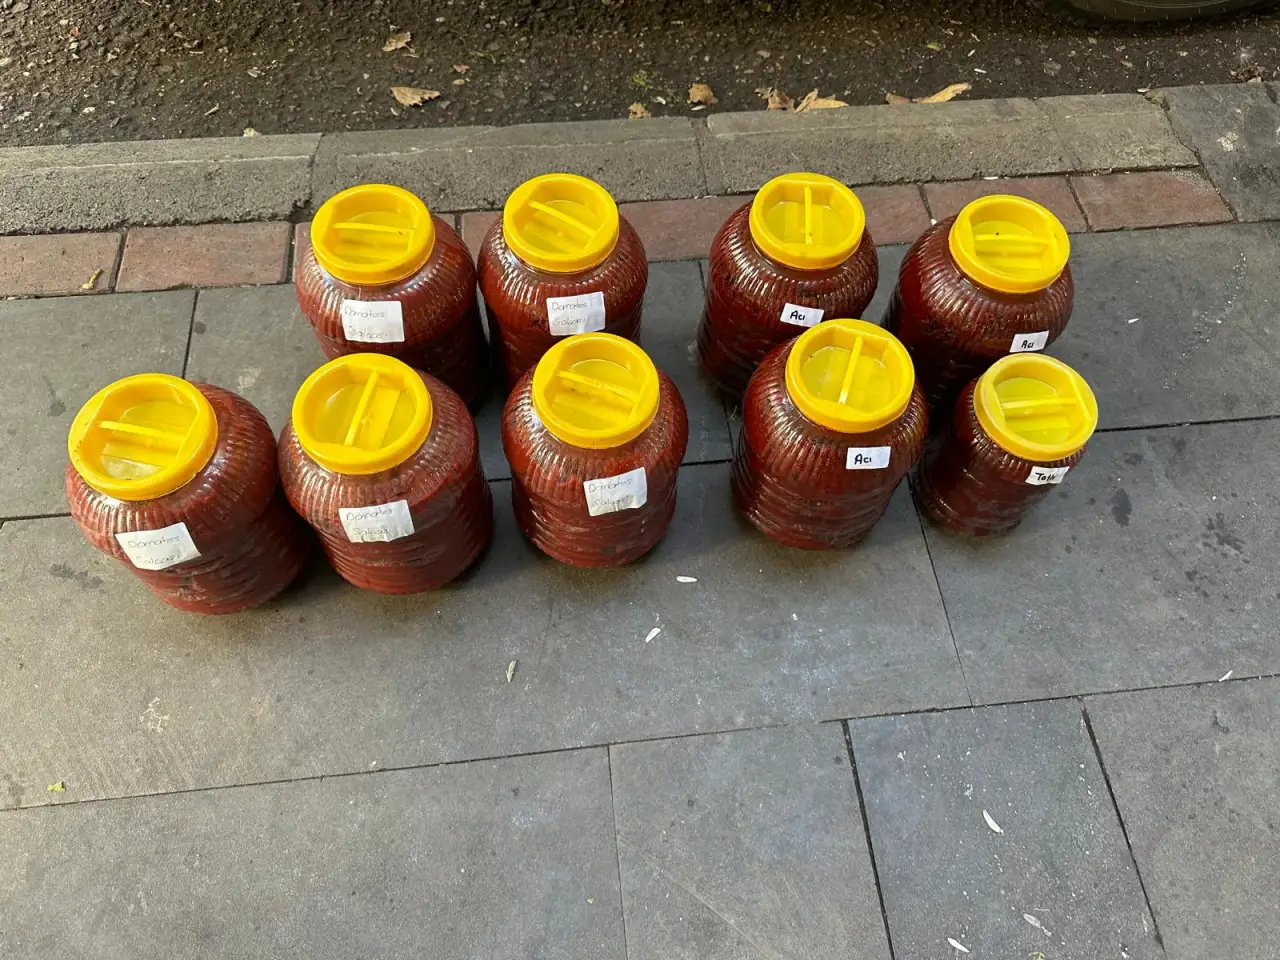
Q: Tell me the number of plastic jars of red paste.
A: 9